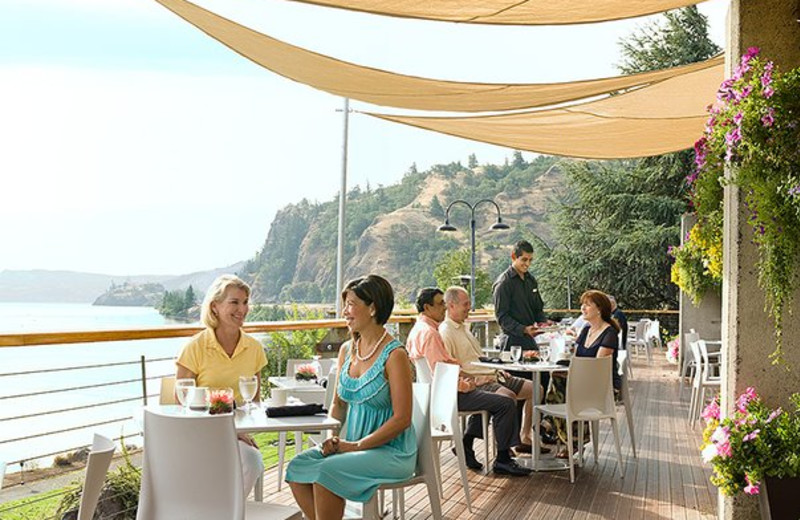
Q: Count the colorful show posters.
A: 0